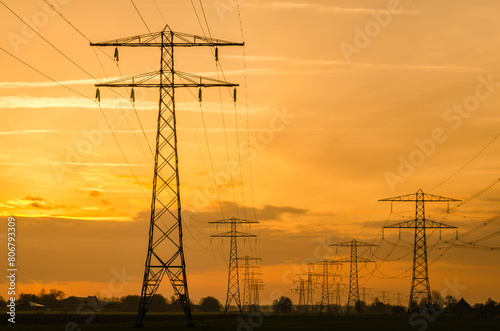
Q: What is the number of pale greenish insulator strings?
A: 6